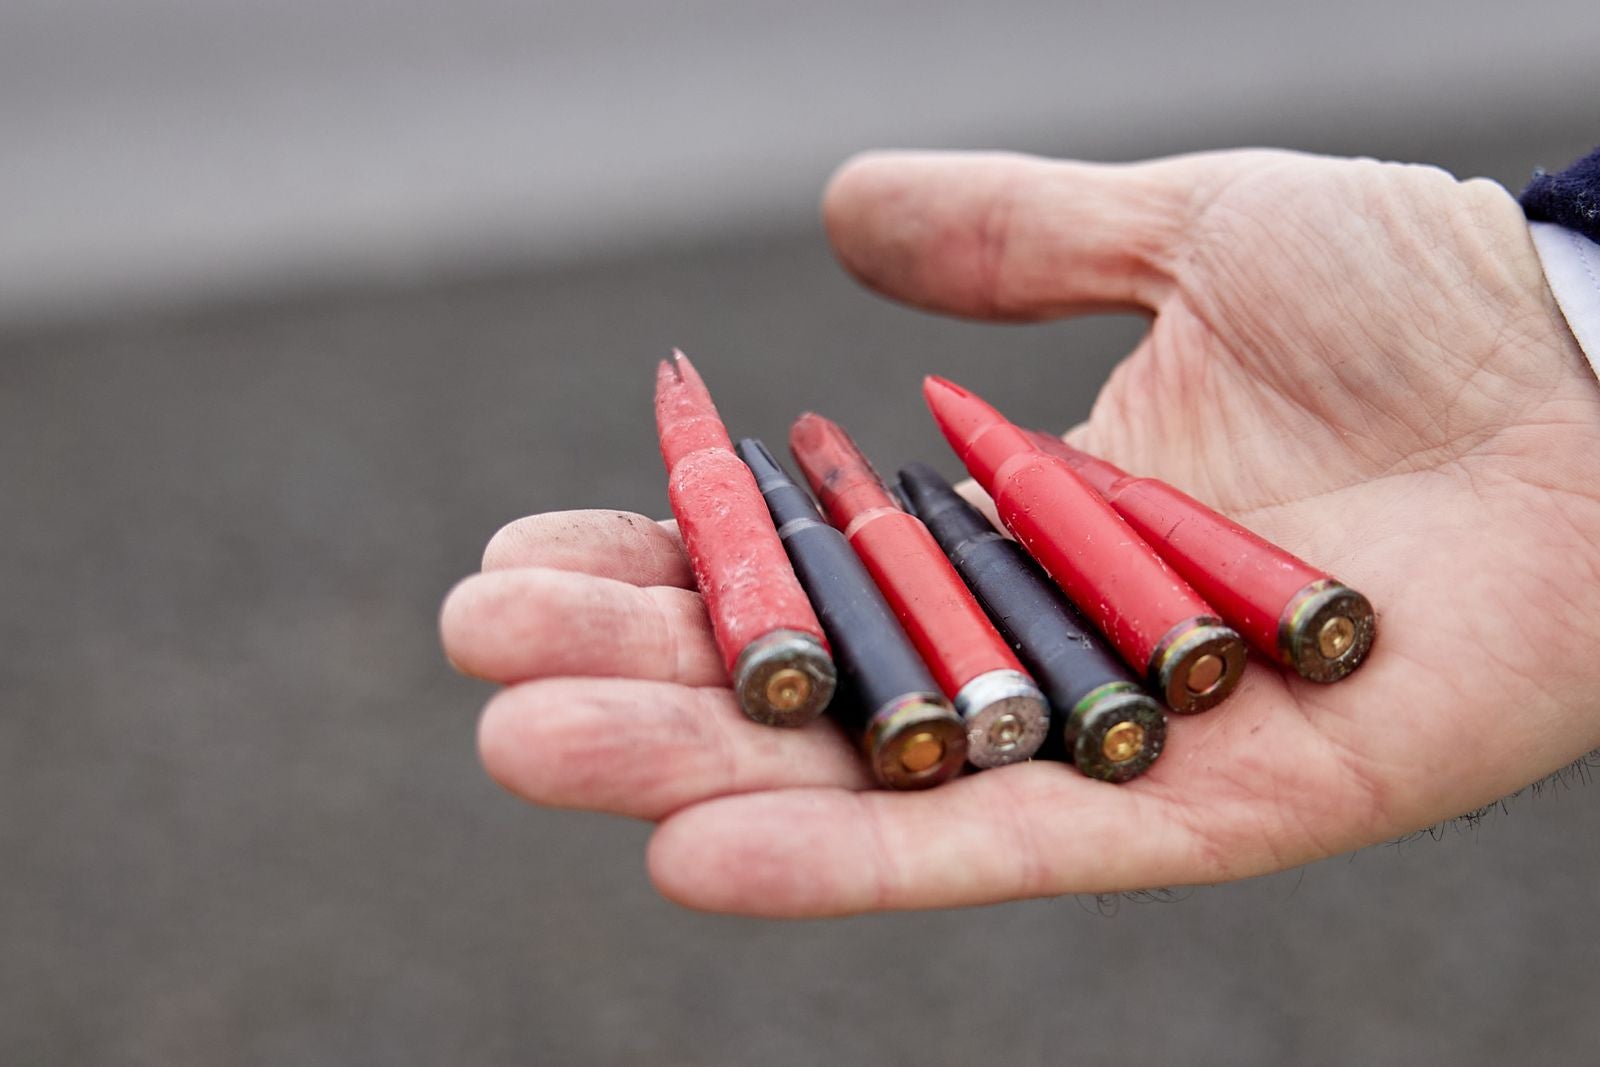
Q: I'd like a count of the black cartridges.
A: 2